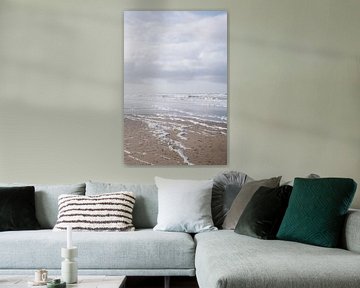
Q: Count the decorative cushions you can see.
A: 7